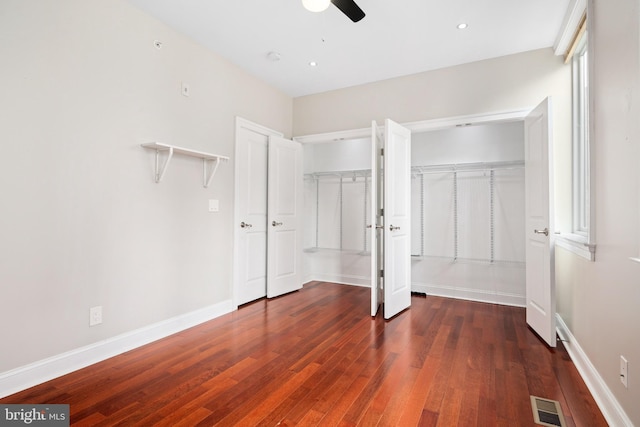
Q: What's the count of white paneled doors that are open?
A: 4